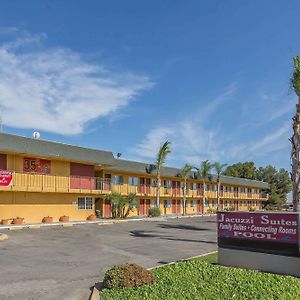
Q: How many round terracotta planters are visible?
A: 5